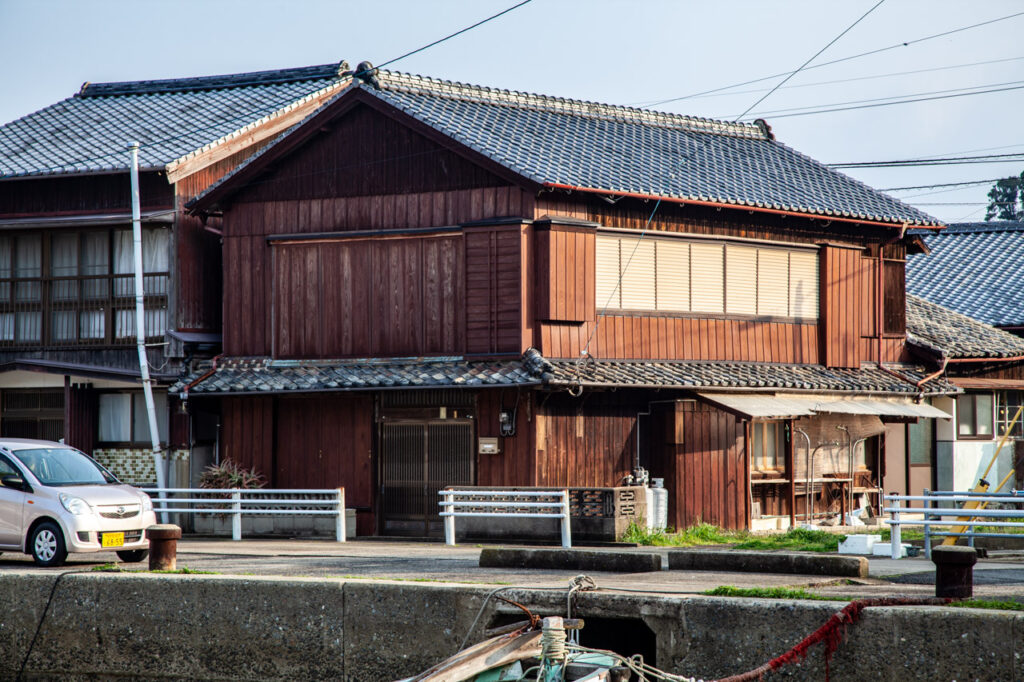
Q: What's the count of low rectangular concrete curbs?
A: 2